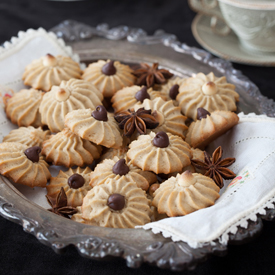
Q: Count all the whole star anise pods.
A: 4